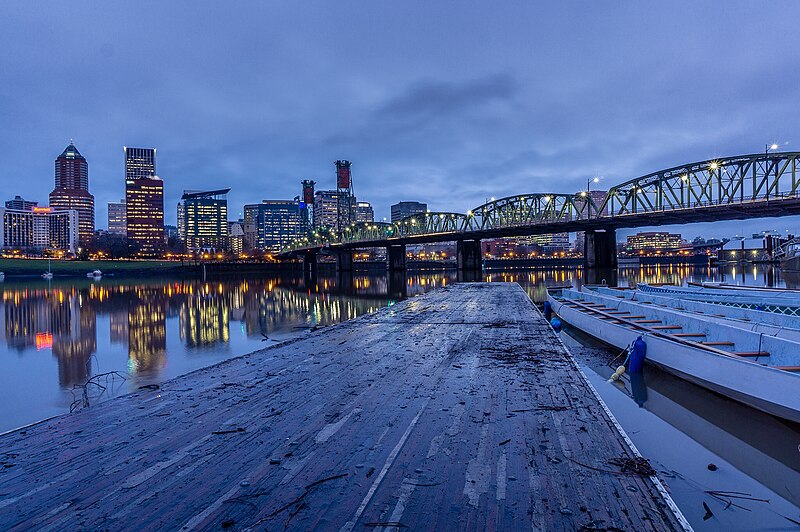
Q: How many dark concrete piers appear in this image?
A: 5